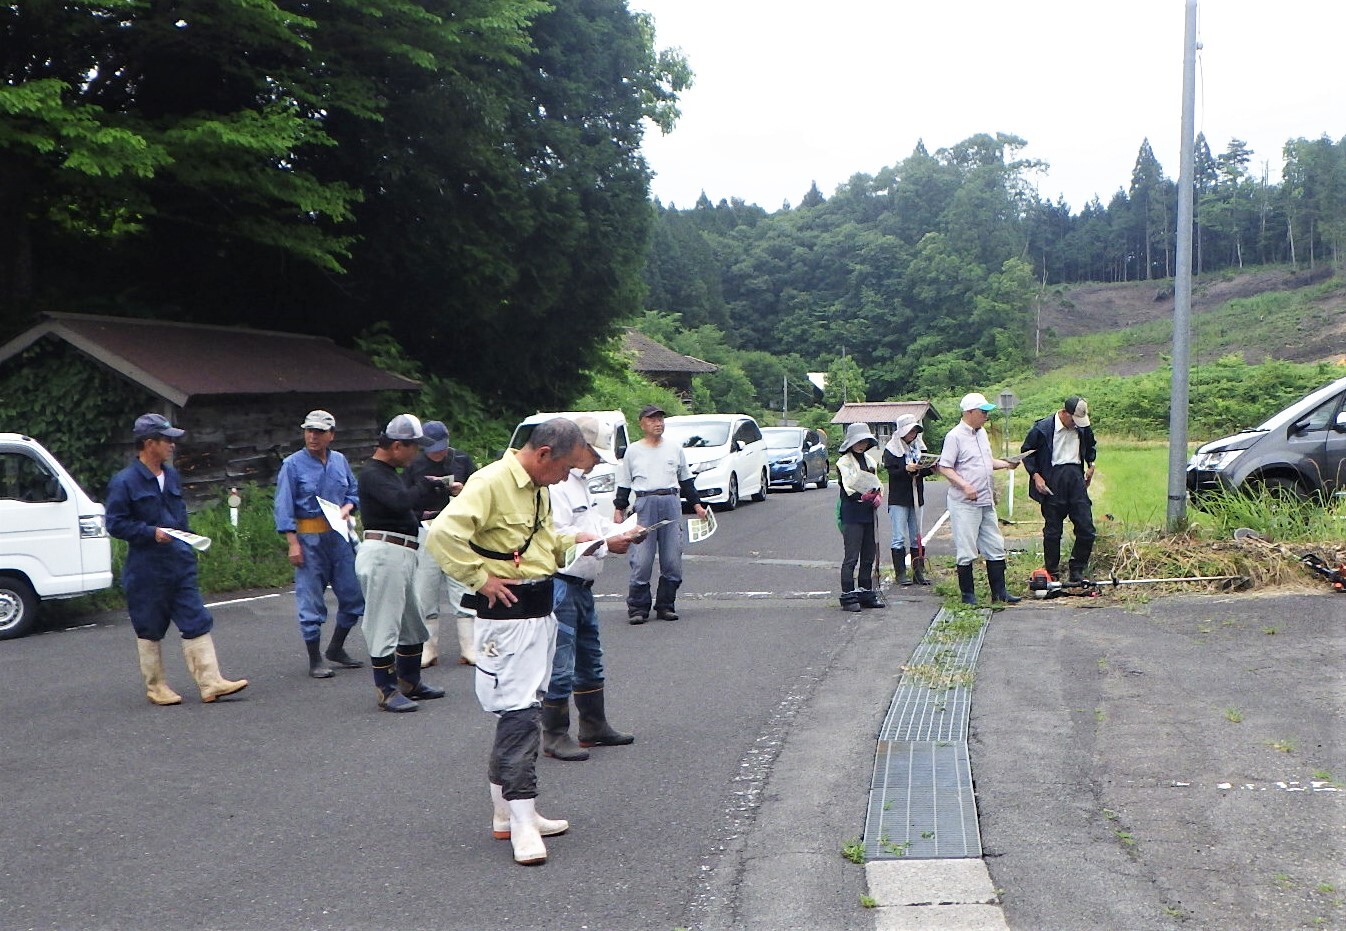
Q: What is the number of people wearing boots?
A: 11